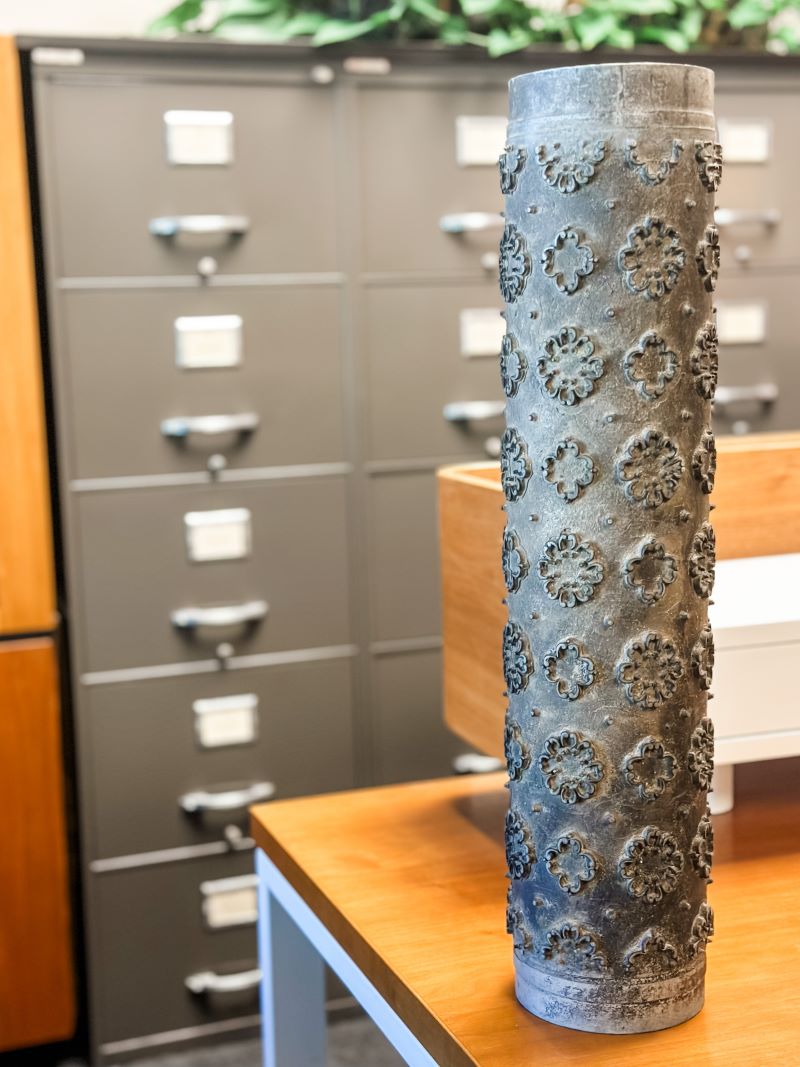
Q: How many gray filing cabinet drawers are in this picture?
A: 11